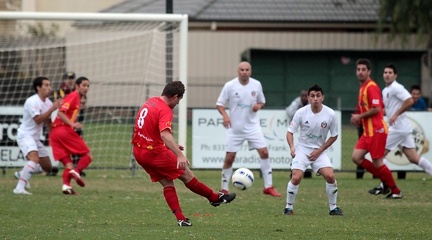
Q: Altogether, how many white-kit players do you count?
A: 4